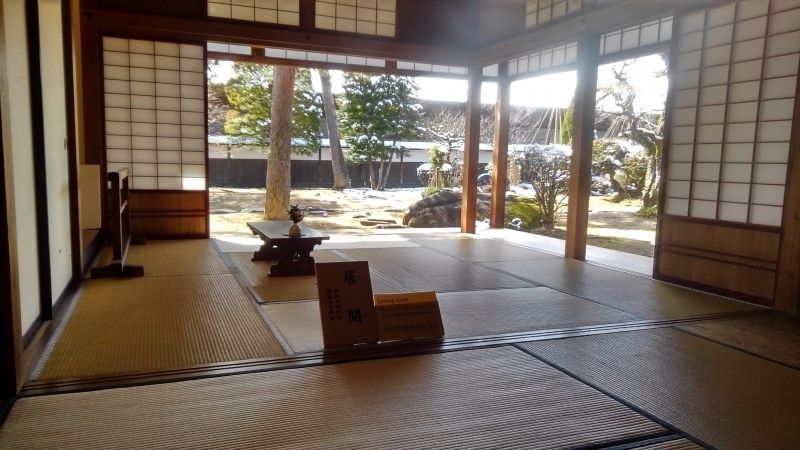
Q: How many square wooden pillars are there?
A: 3